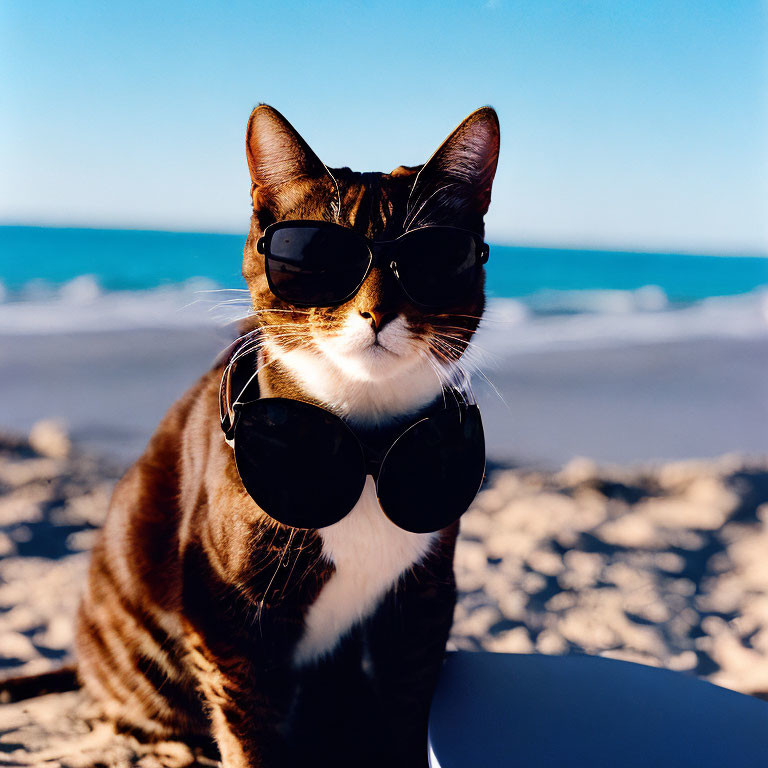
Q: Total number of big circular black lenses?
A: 2